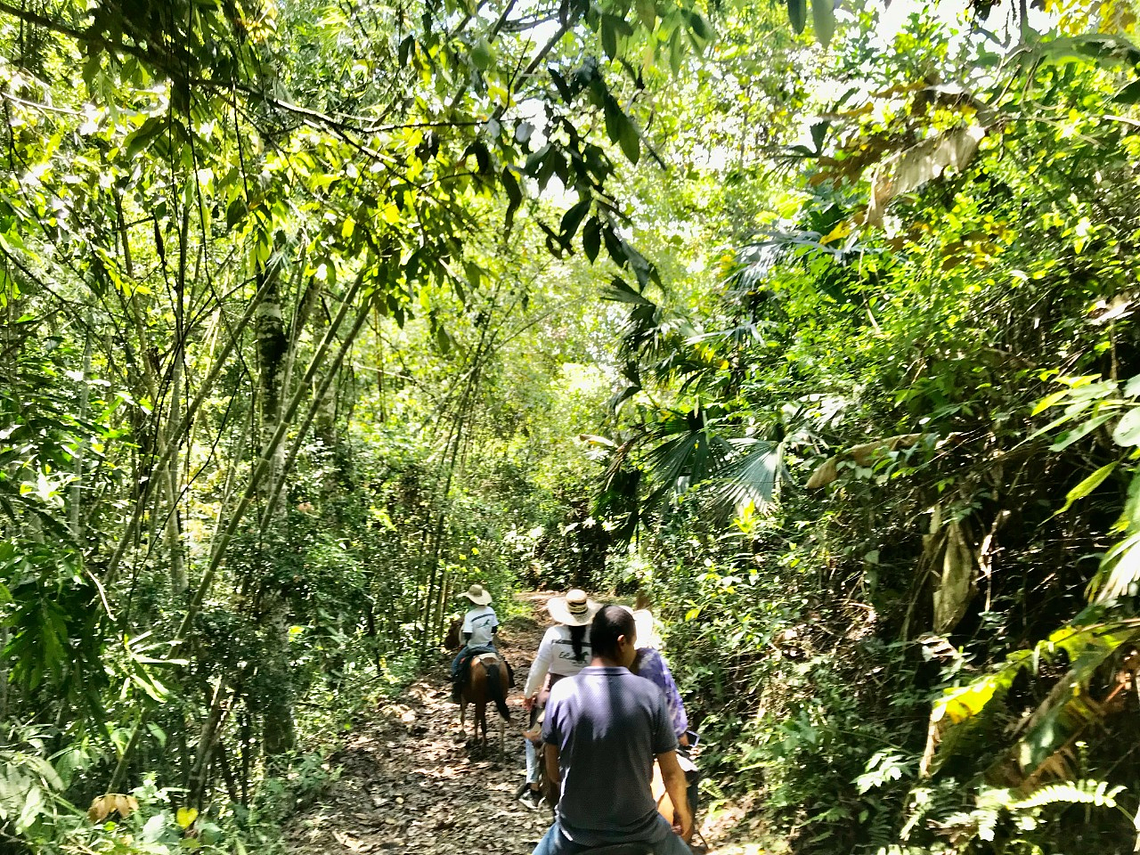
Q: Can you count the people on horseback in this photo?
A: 4